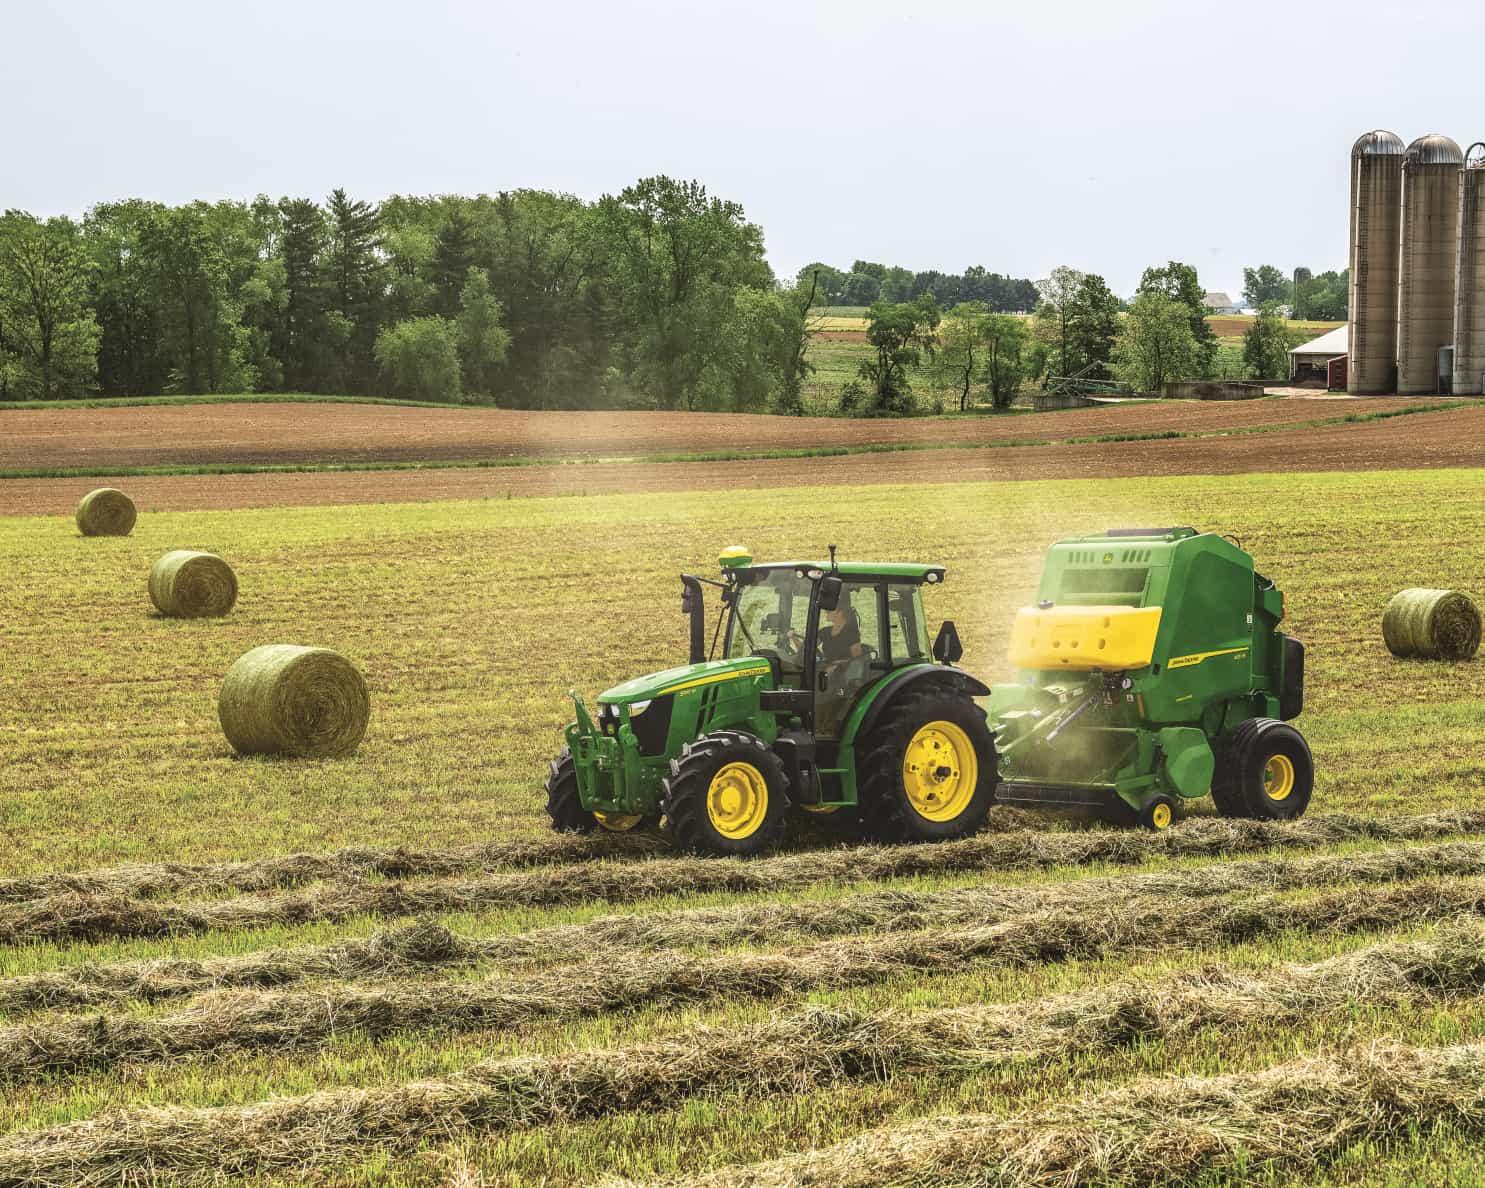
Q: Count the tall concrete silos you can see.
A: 3